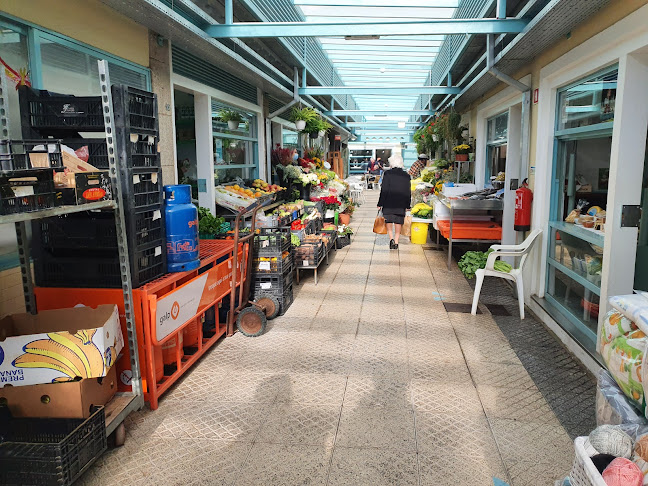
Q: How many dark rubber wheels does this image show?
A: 2